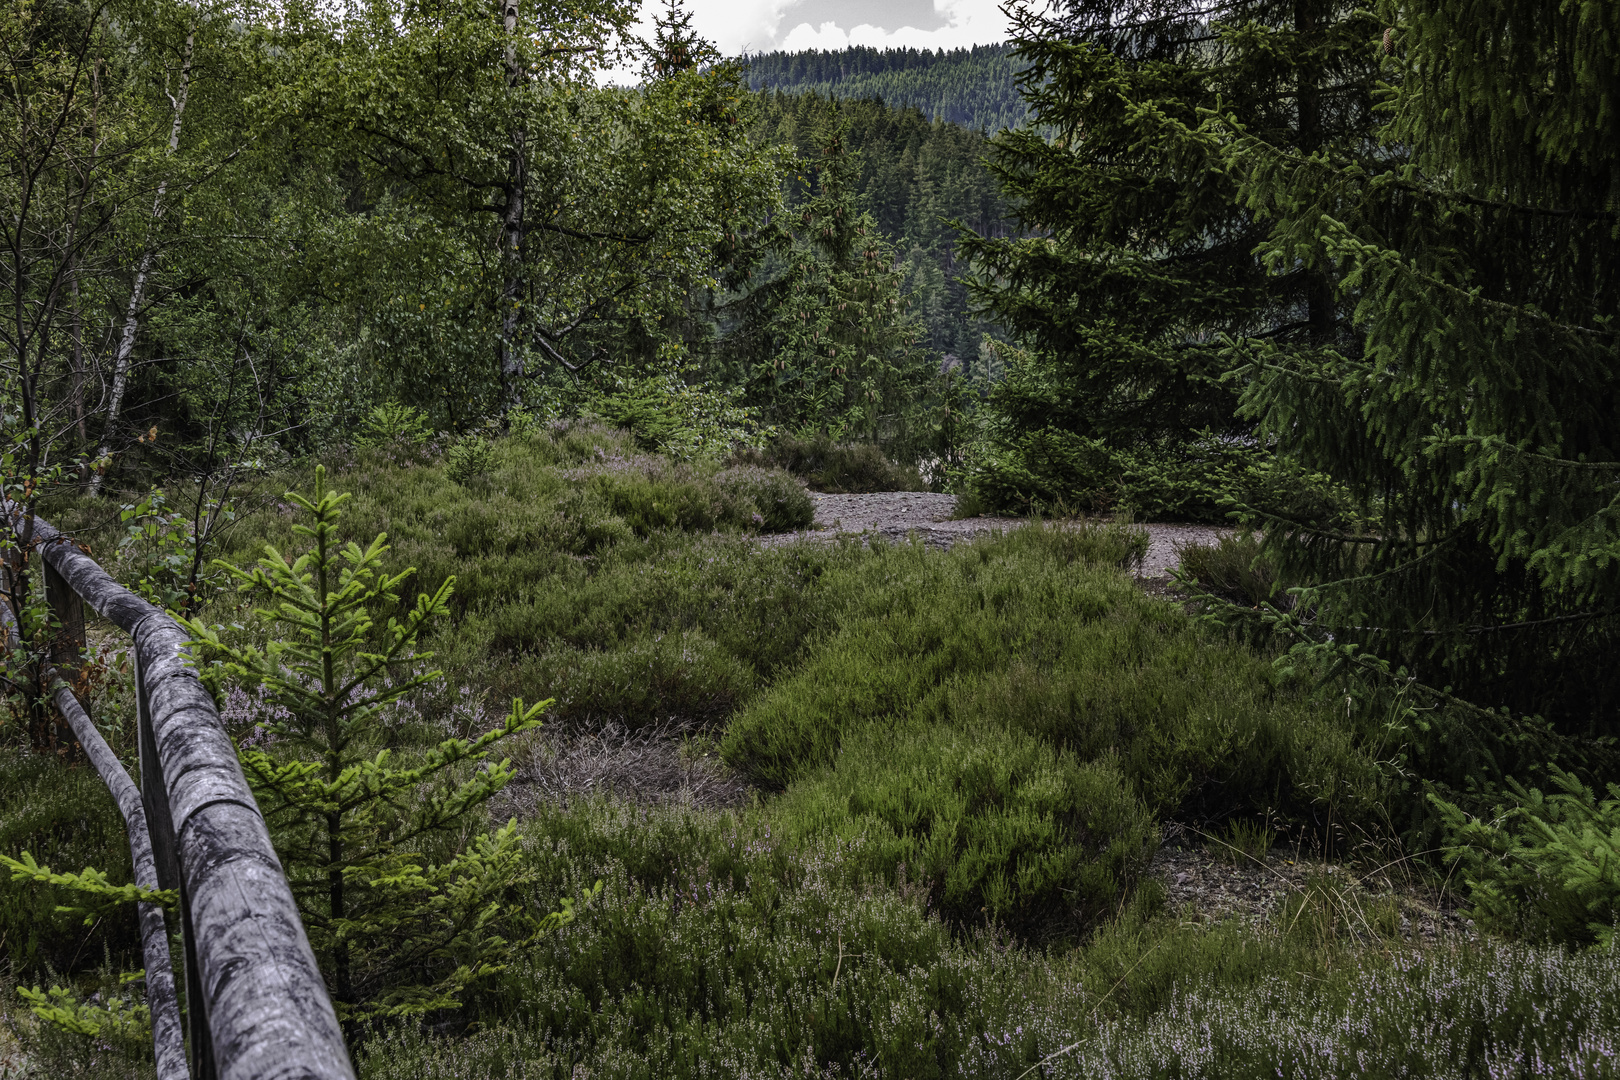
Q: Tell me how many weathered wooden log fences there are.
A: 1